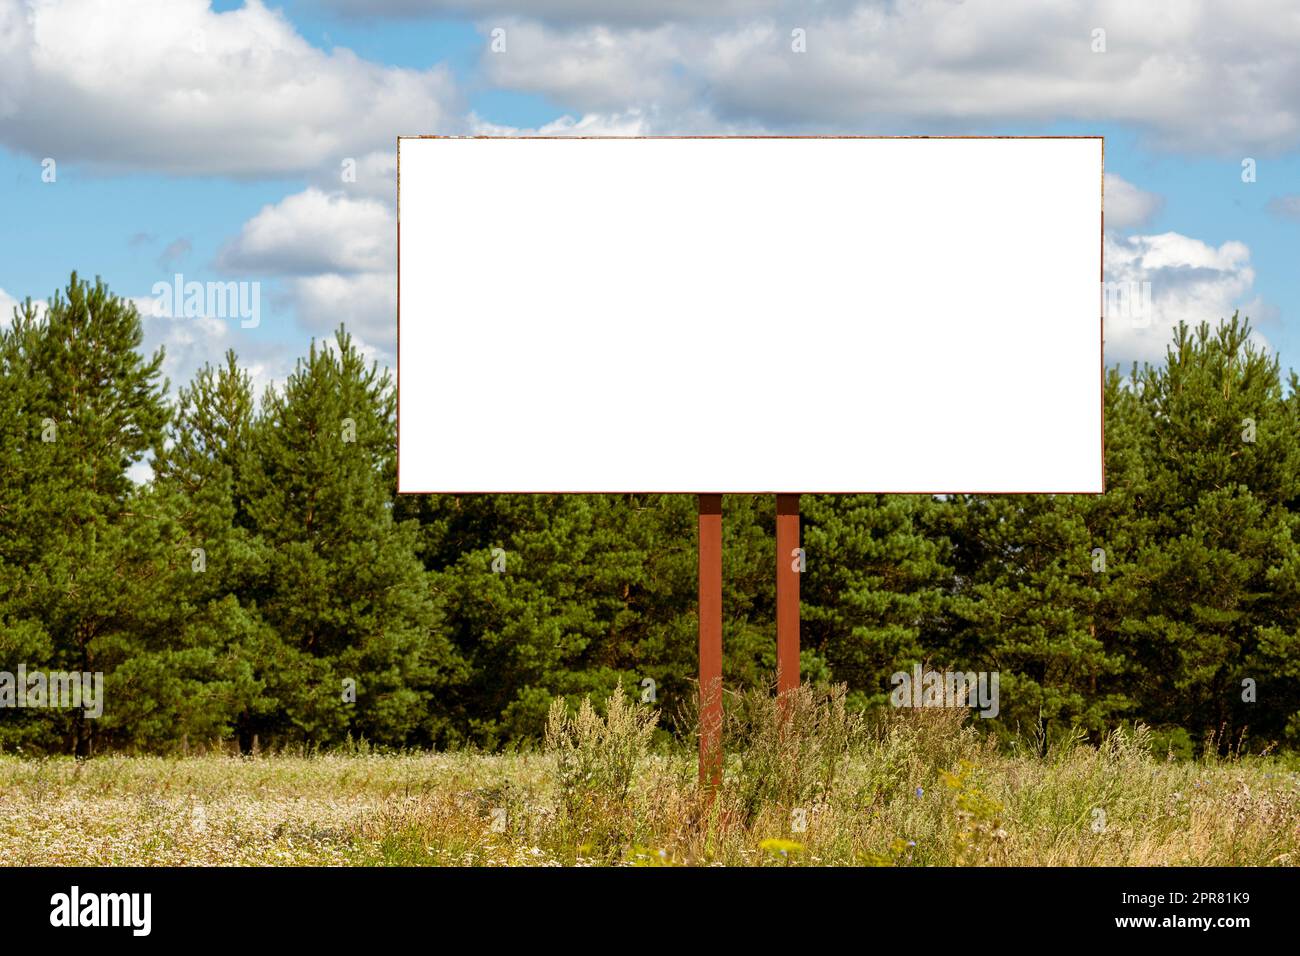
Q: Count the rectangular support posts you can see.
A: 2